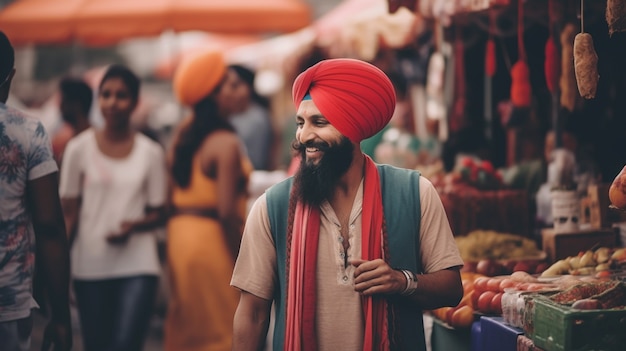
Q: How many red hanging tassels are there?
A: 3